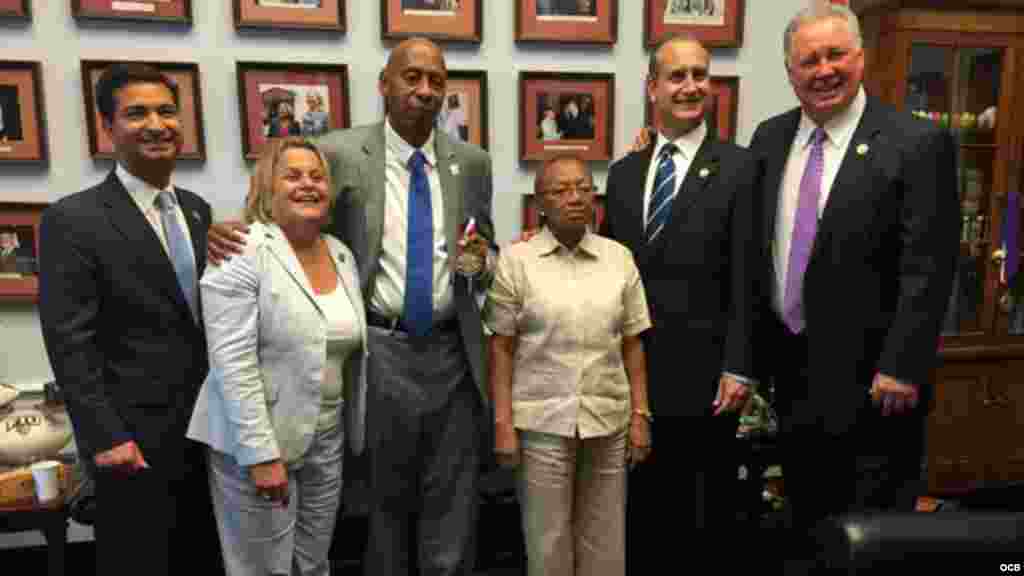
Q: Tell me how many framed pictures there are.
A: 14